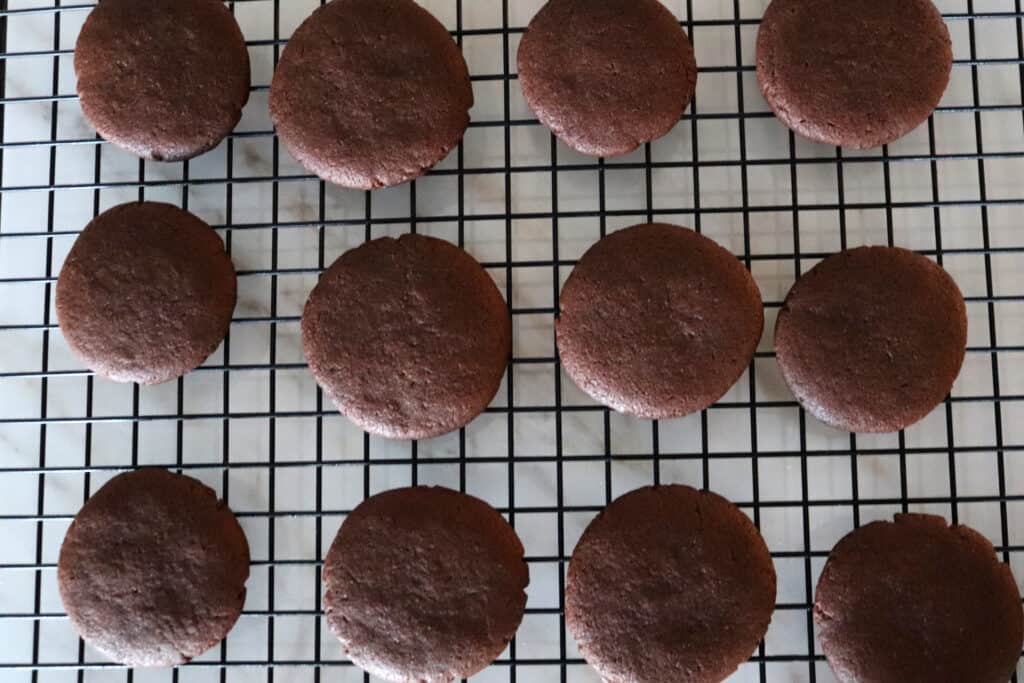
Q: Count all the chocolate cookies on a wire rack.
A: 12